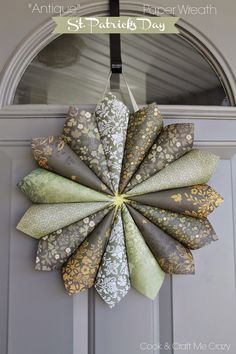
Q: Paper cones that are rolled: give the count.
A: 15